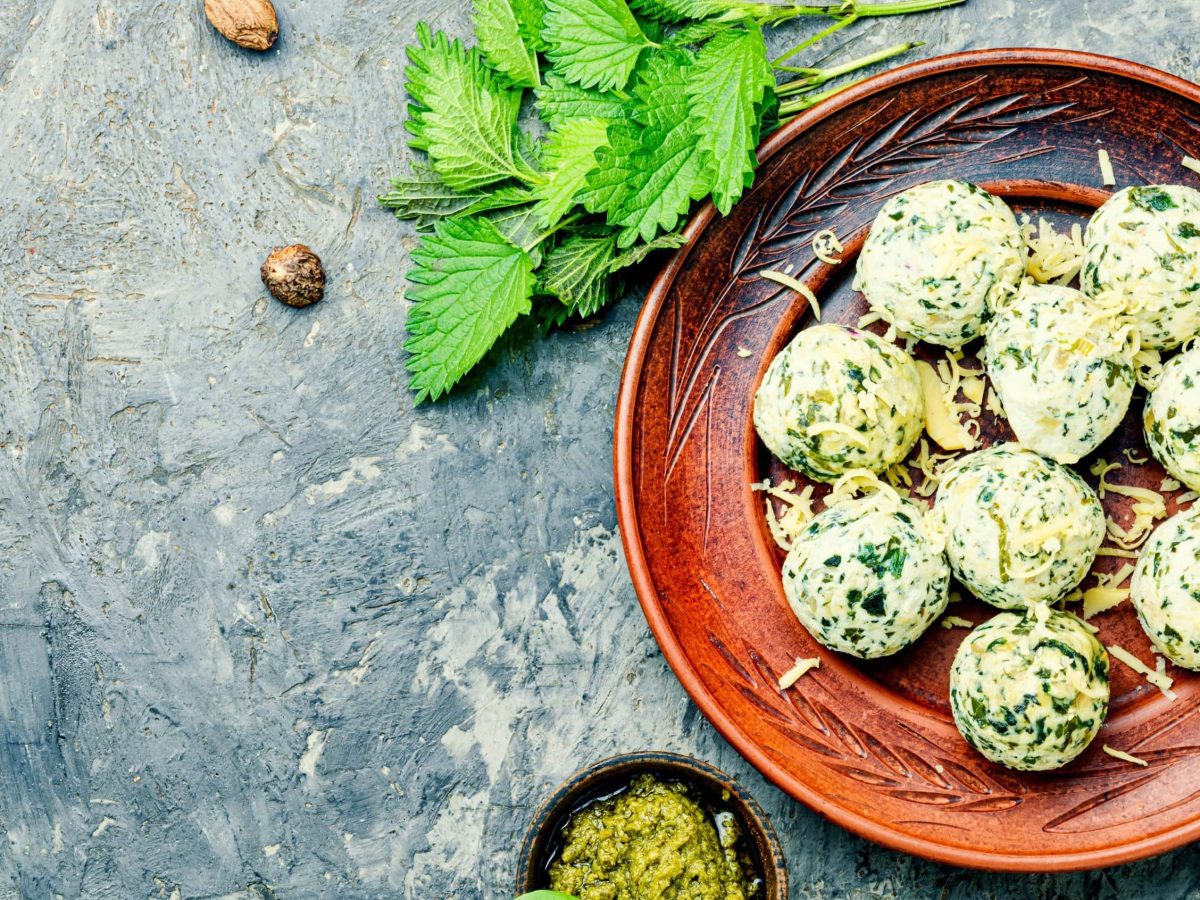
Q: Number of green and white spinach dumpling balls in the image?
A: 9